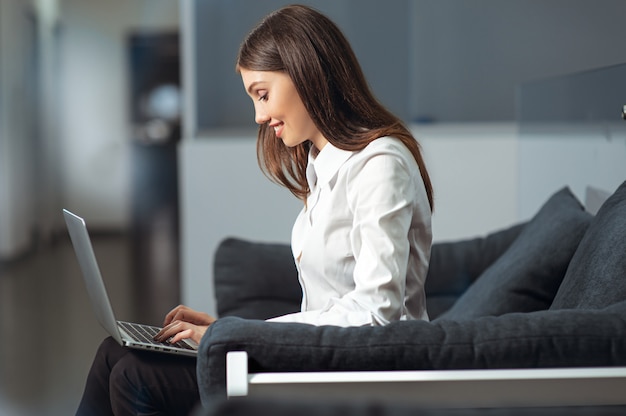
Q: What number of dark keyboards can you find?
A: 1